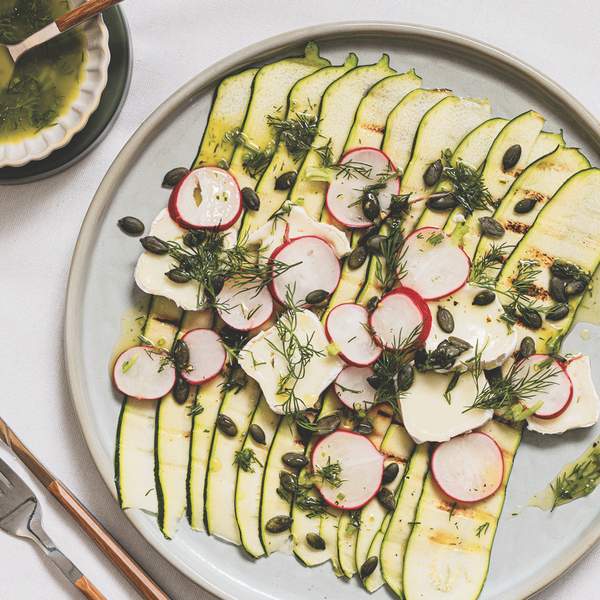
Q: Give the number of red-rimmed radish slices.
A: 13